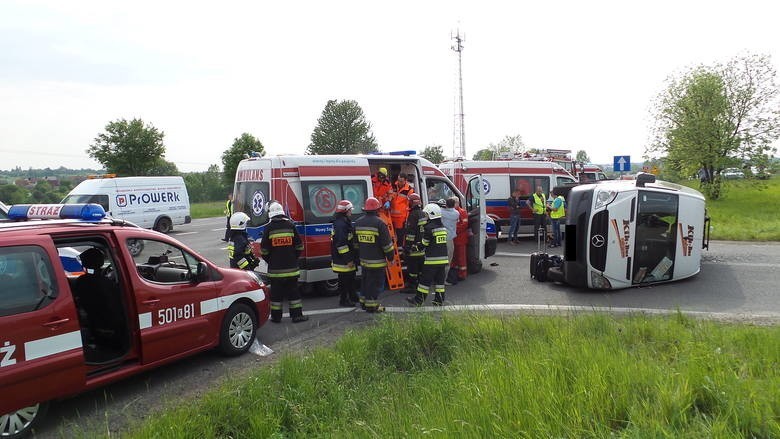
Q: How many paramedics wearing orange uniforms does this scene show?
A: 2